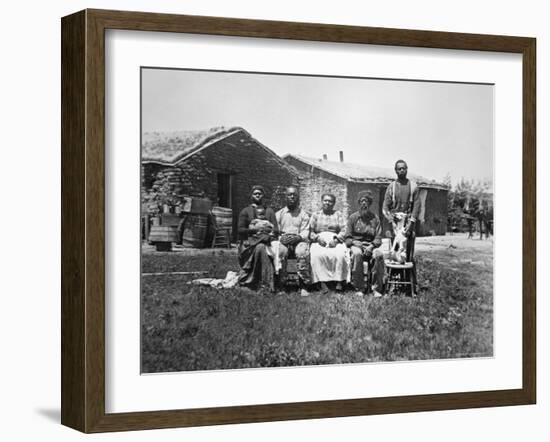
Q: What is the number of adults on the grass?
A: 5